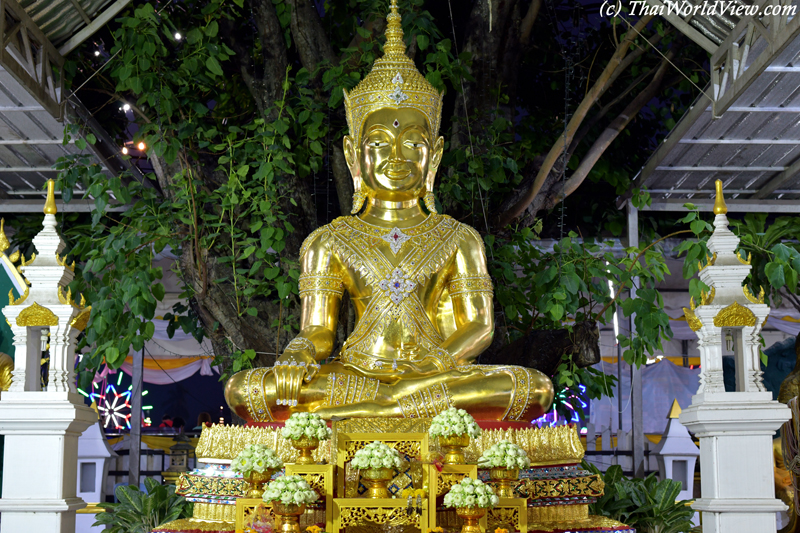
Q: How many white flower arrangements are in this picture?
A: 7